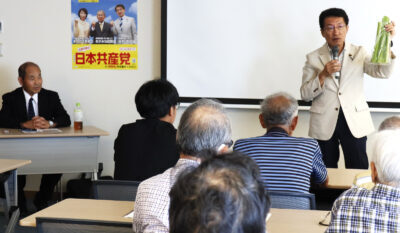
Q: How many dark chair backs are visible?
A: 3